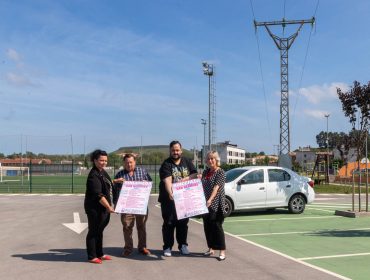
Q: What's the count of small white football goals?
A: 1